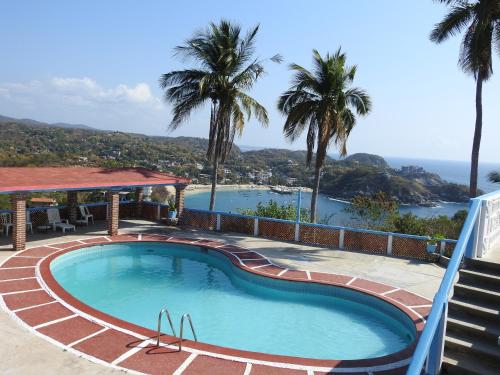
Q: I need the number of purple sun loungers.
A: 0